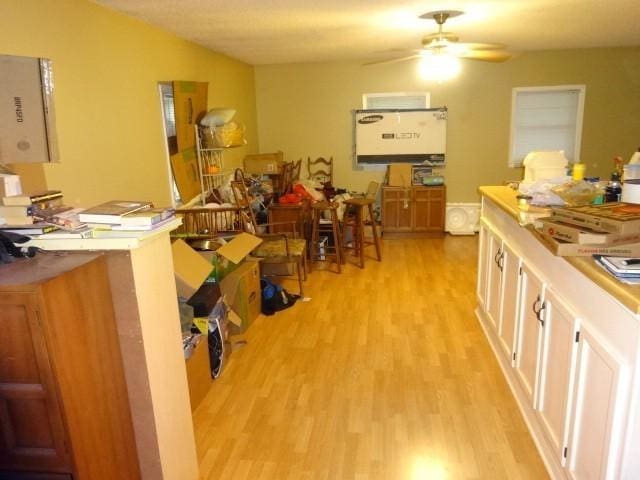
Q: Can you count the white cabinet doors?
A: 6